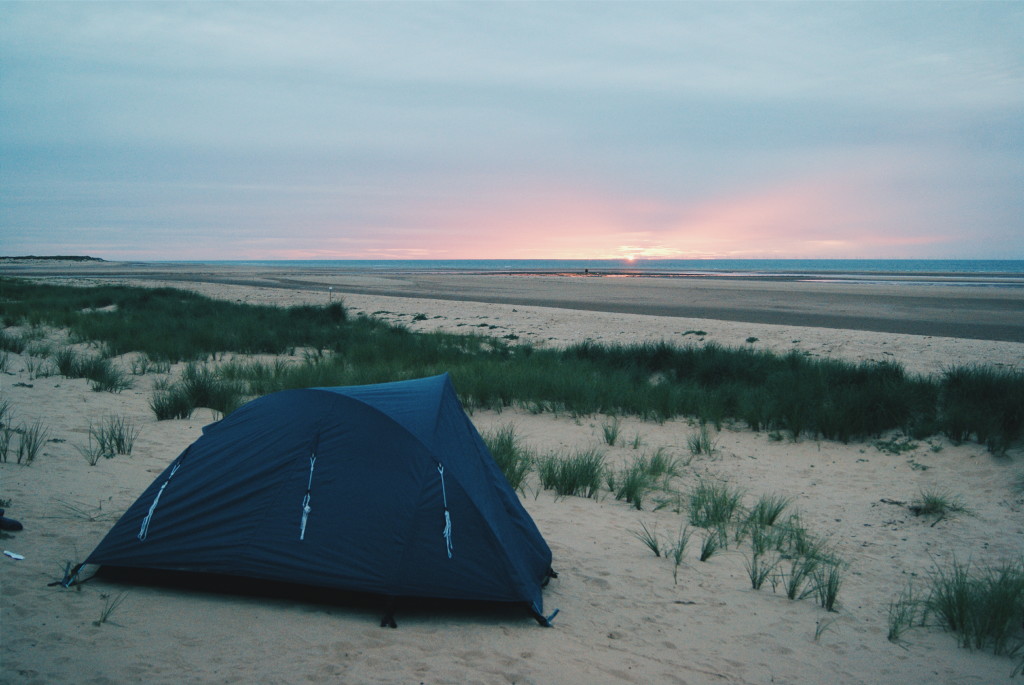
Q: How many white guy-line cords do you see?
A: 3